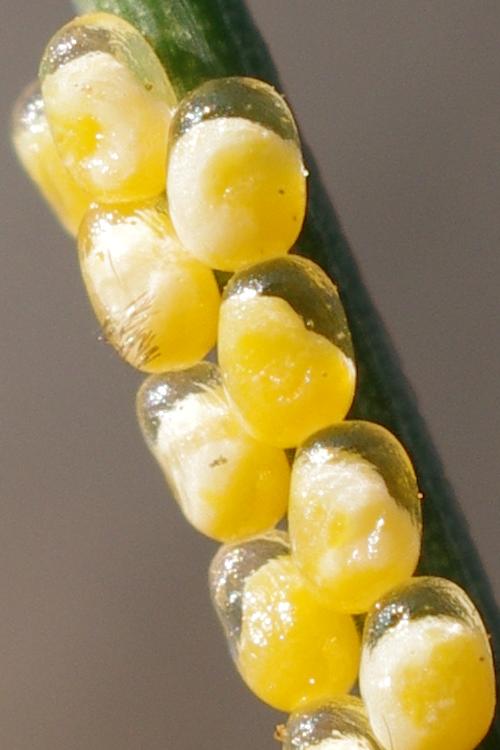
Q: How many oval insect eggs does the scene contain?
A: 10